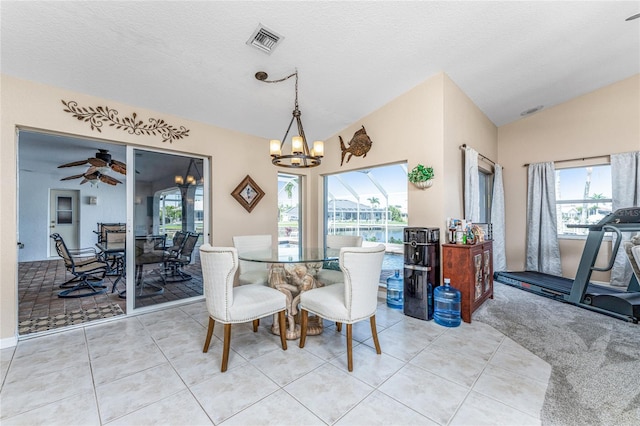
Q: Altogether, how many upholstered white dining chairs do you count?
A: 4